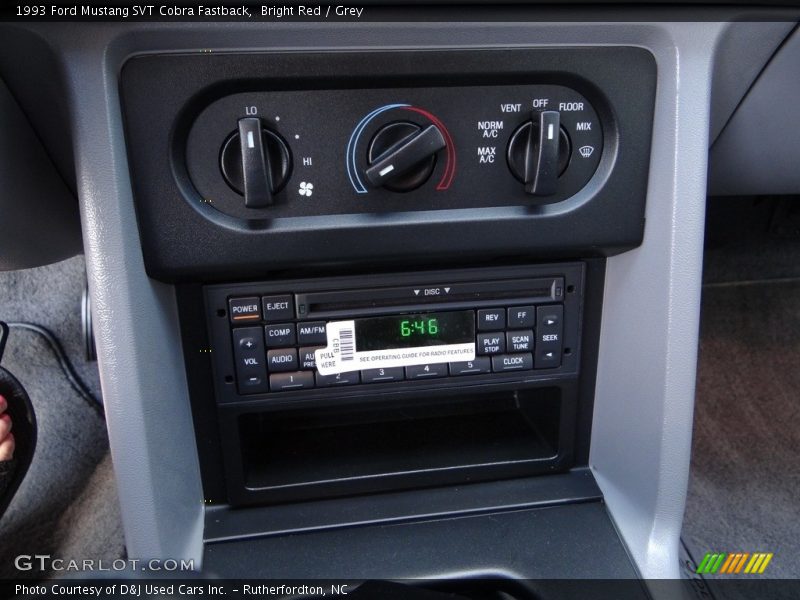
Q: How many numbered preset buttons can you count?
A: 5